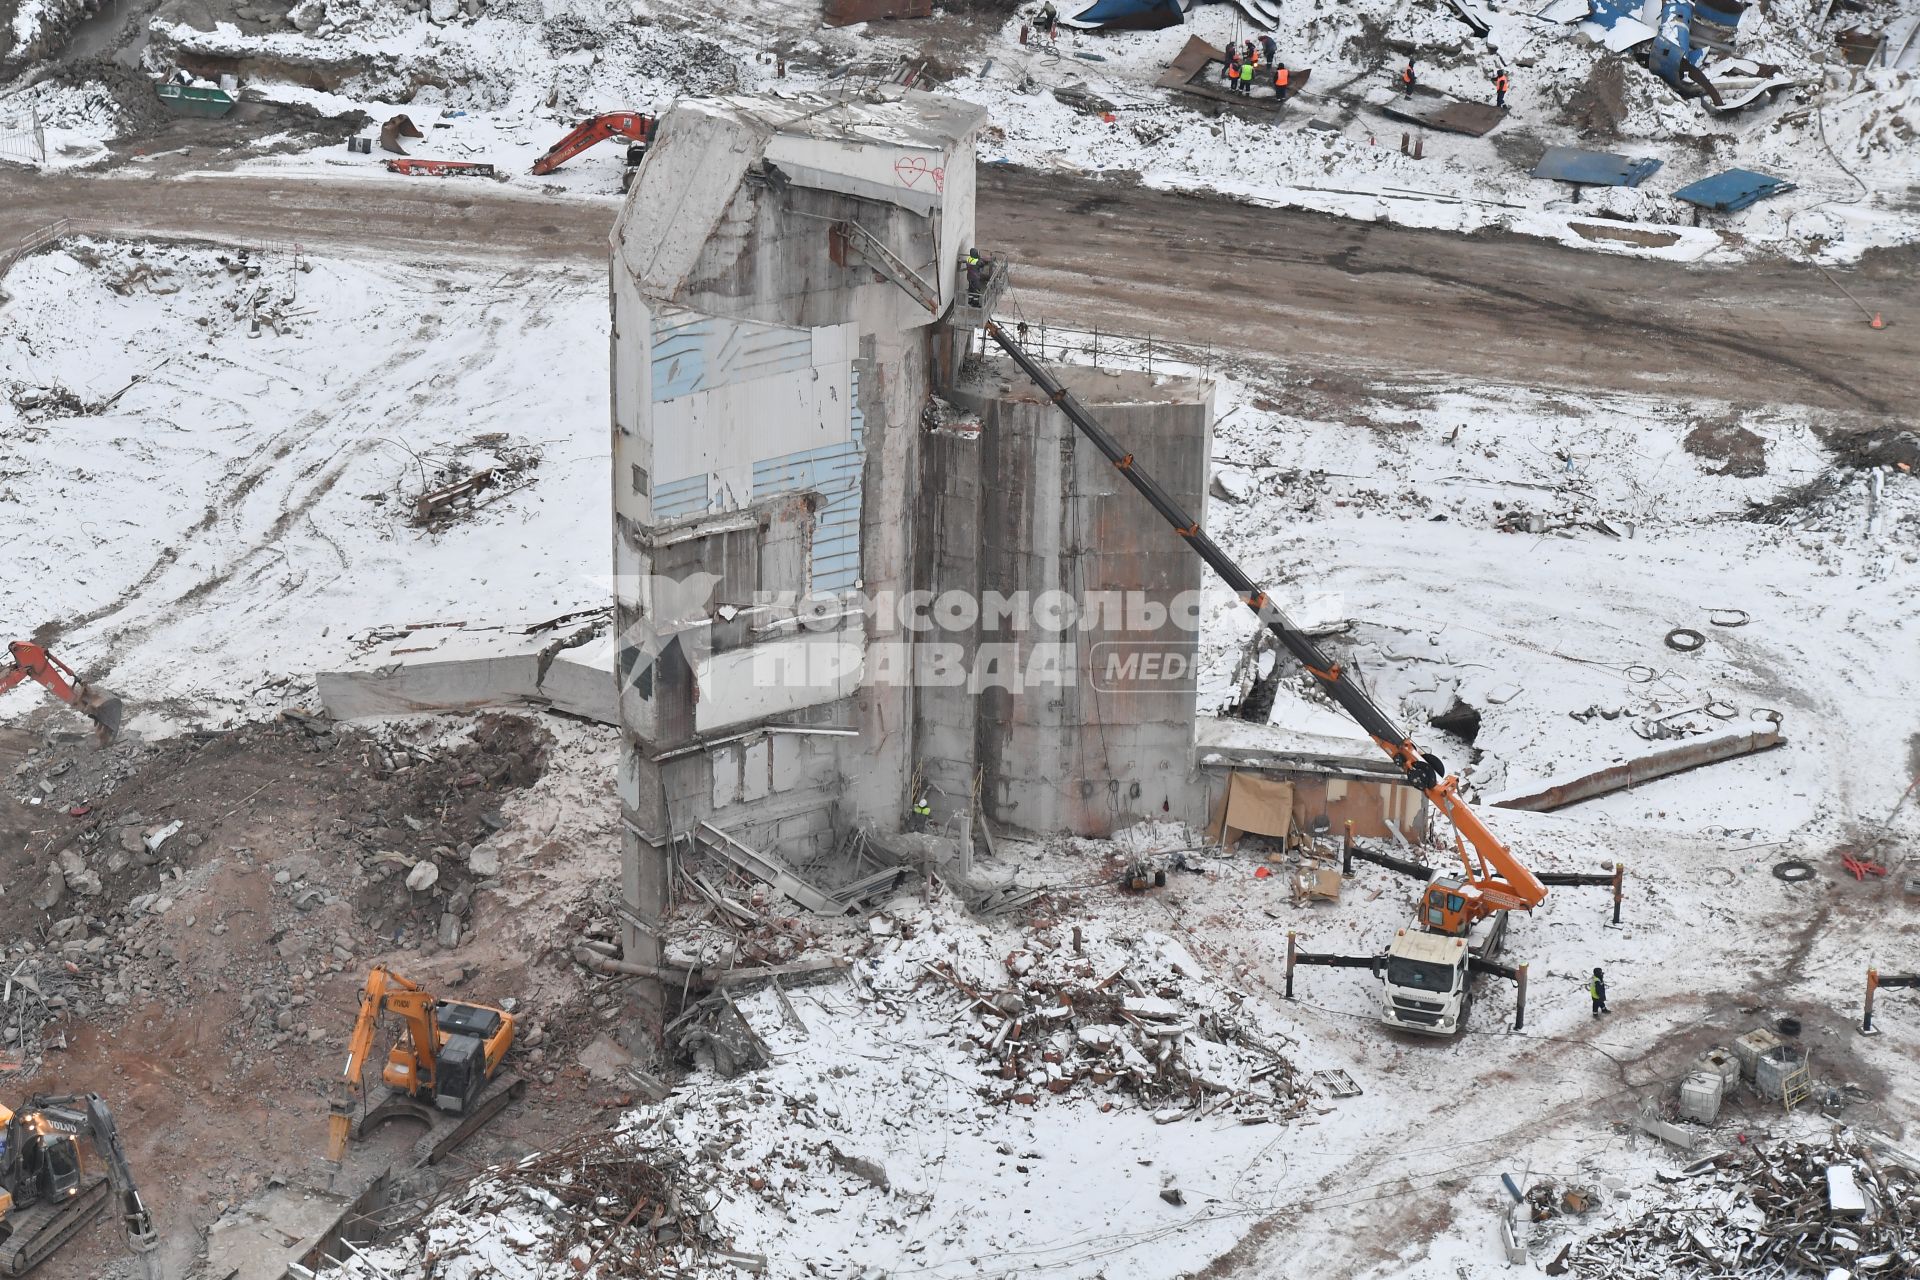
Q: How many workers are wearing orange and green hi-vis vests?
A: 9